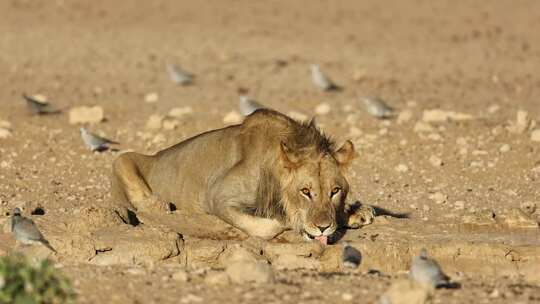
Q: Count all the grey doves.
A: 9